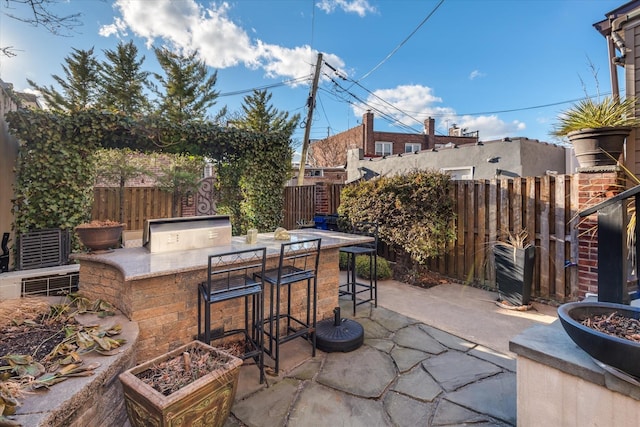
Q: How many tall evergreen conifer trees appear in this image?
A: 4